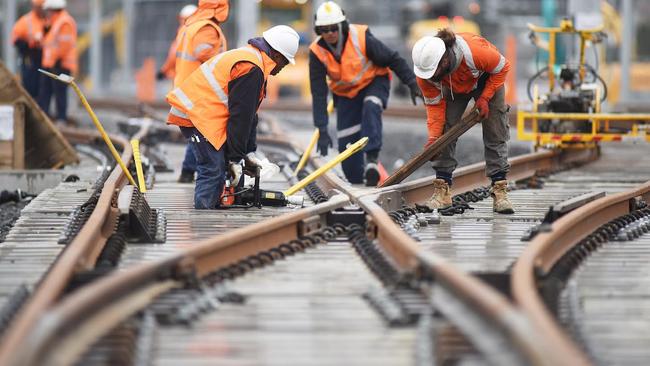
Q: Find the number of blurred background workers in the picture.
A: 4